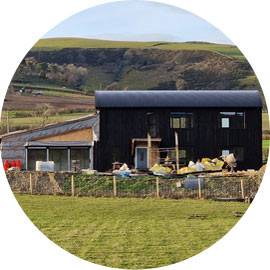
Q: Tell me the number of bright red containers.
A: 3